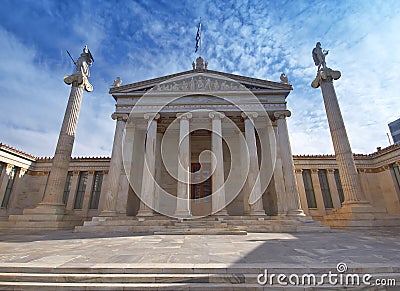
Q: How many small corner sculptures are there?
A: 2